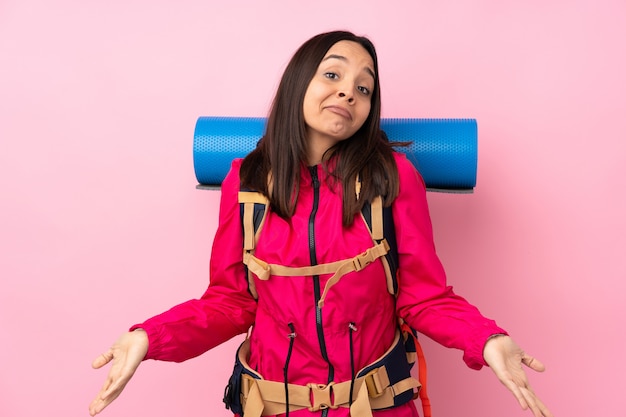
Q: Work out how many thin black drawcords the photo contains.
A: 2